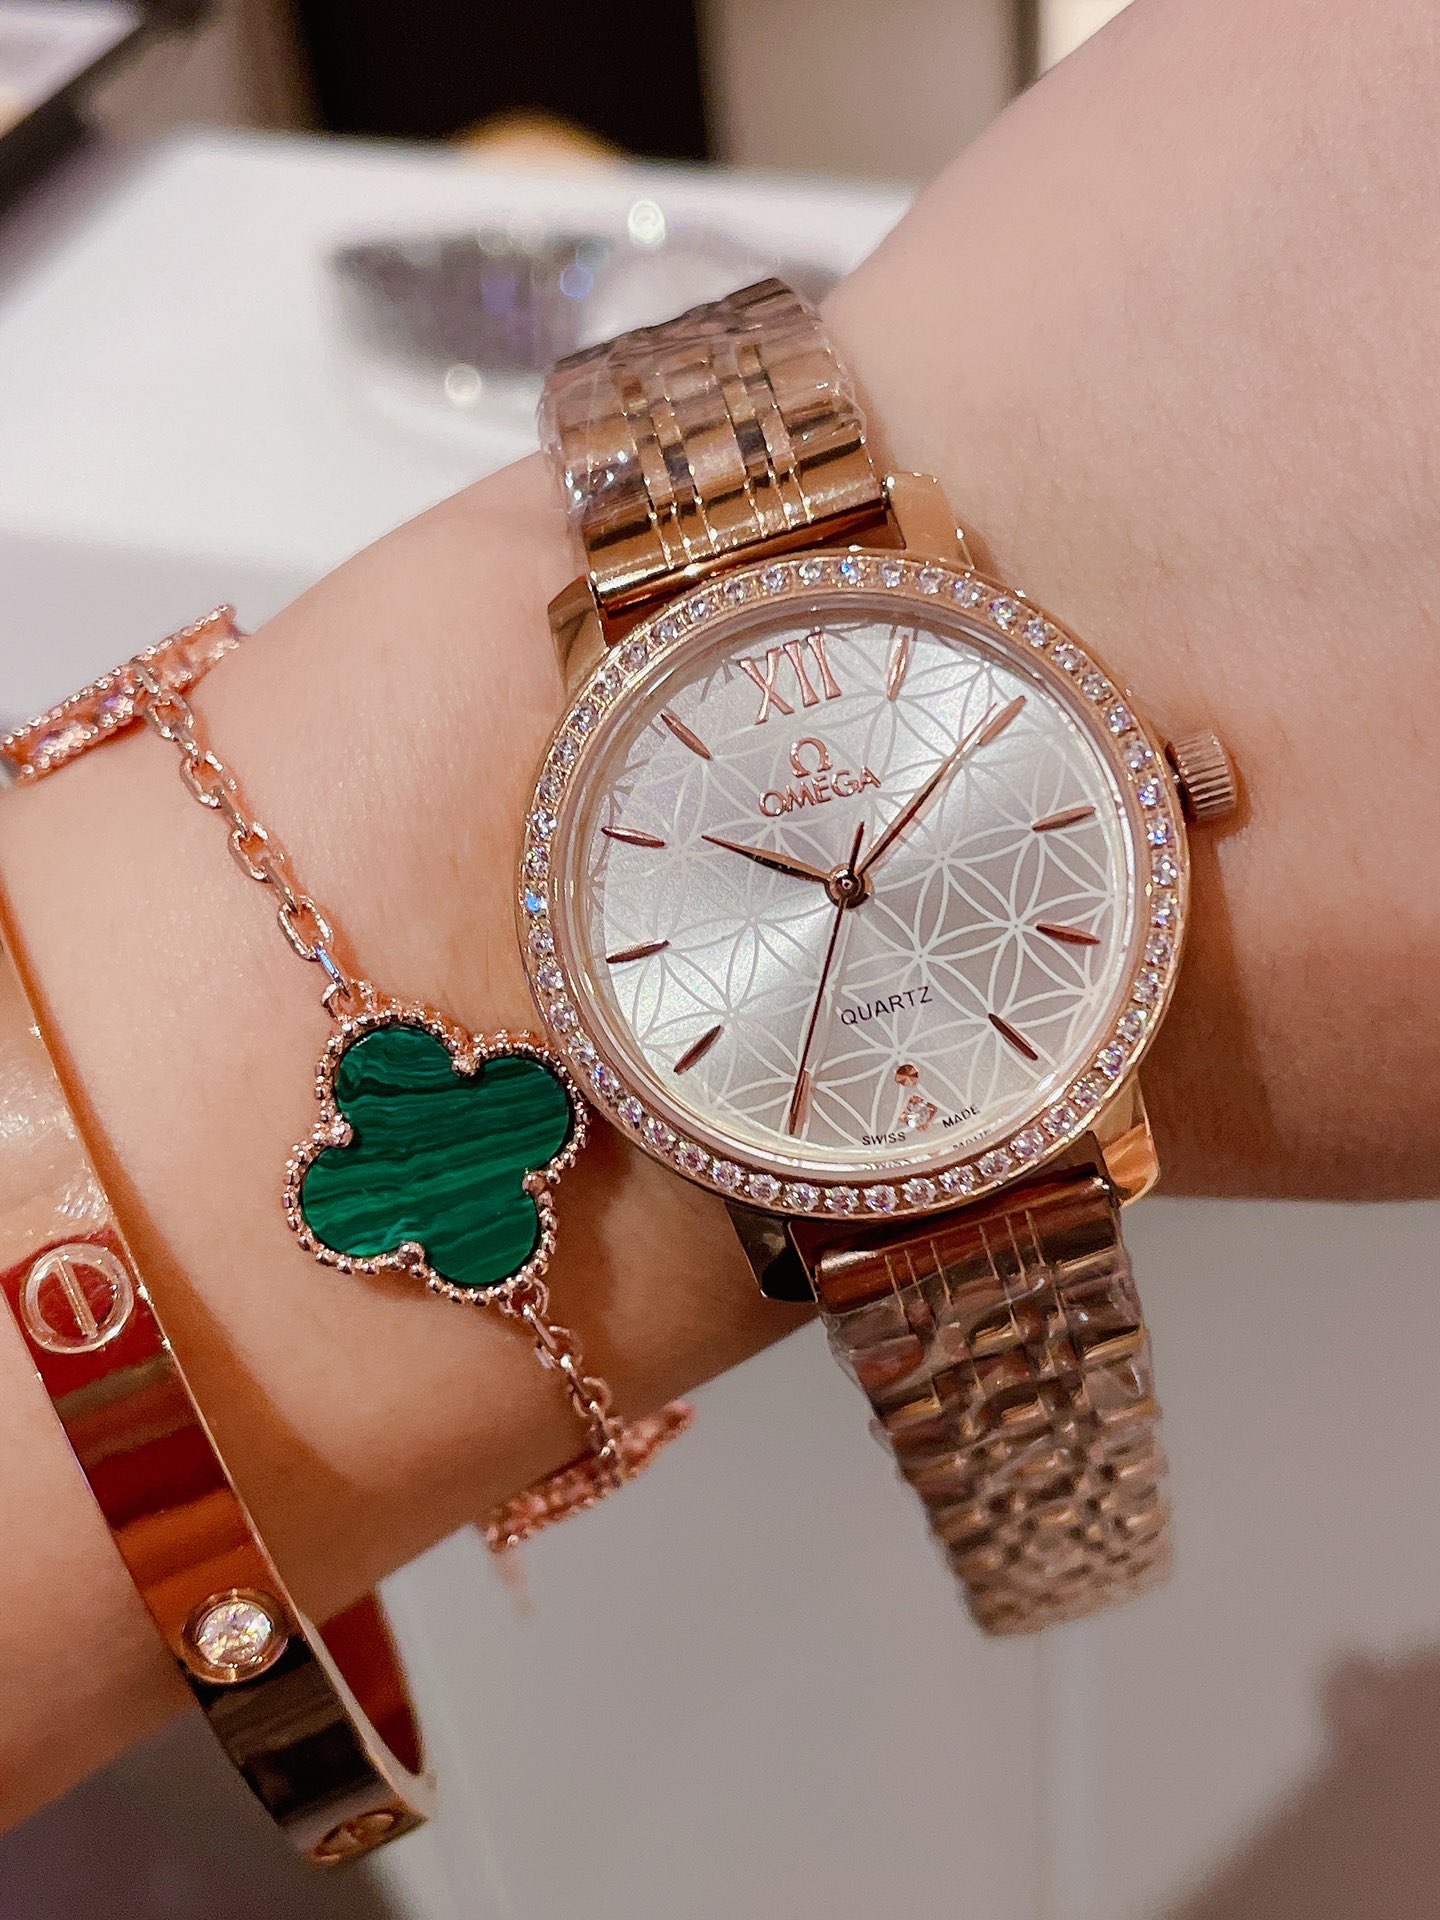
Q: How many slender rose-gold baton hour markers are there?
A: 10